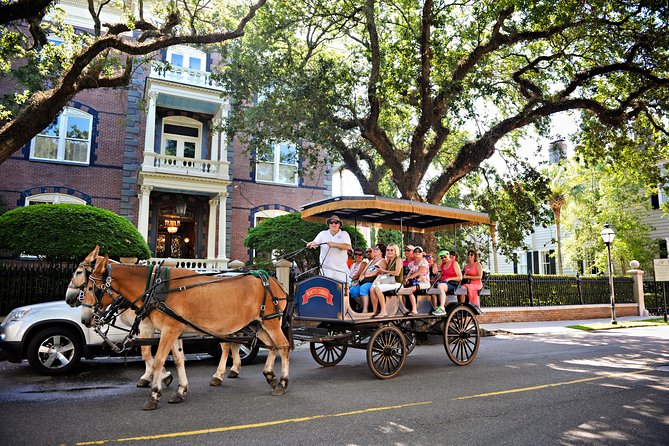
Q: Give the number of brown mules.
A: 2